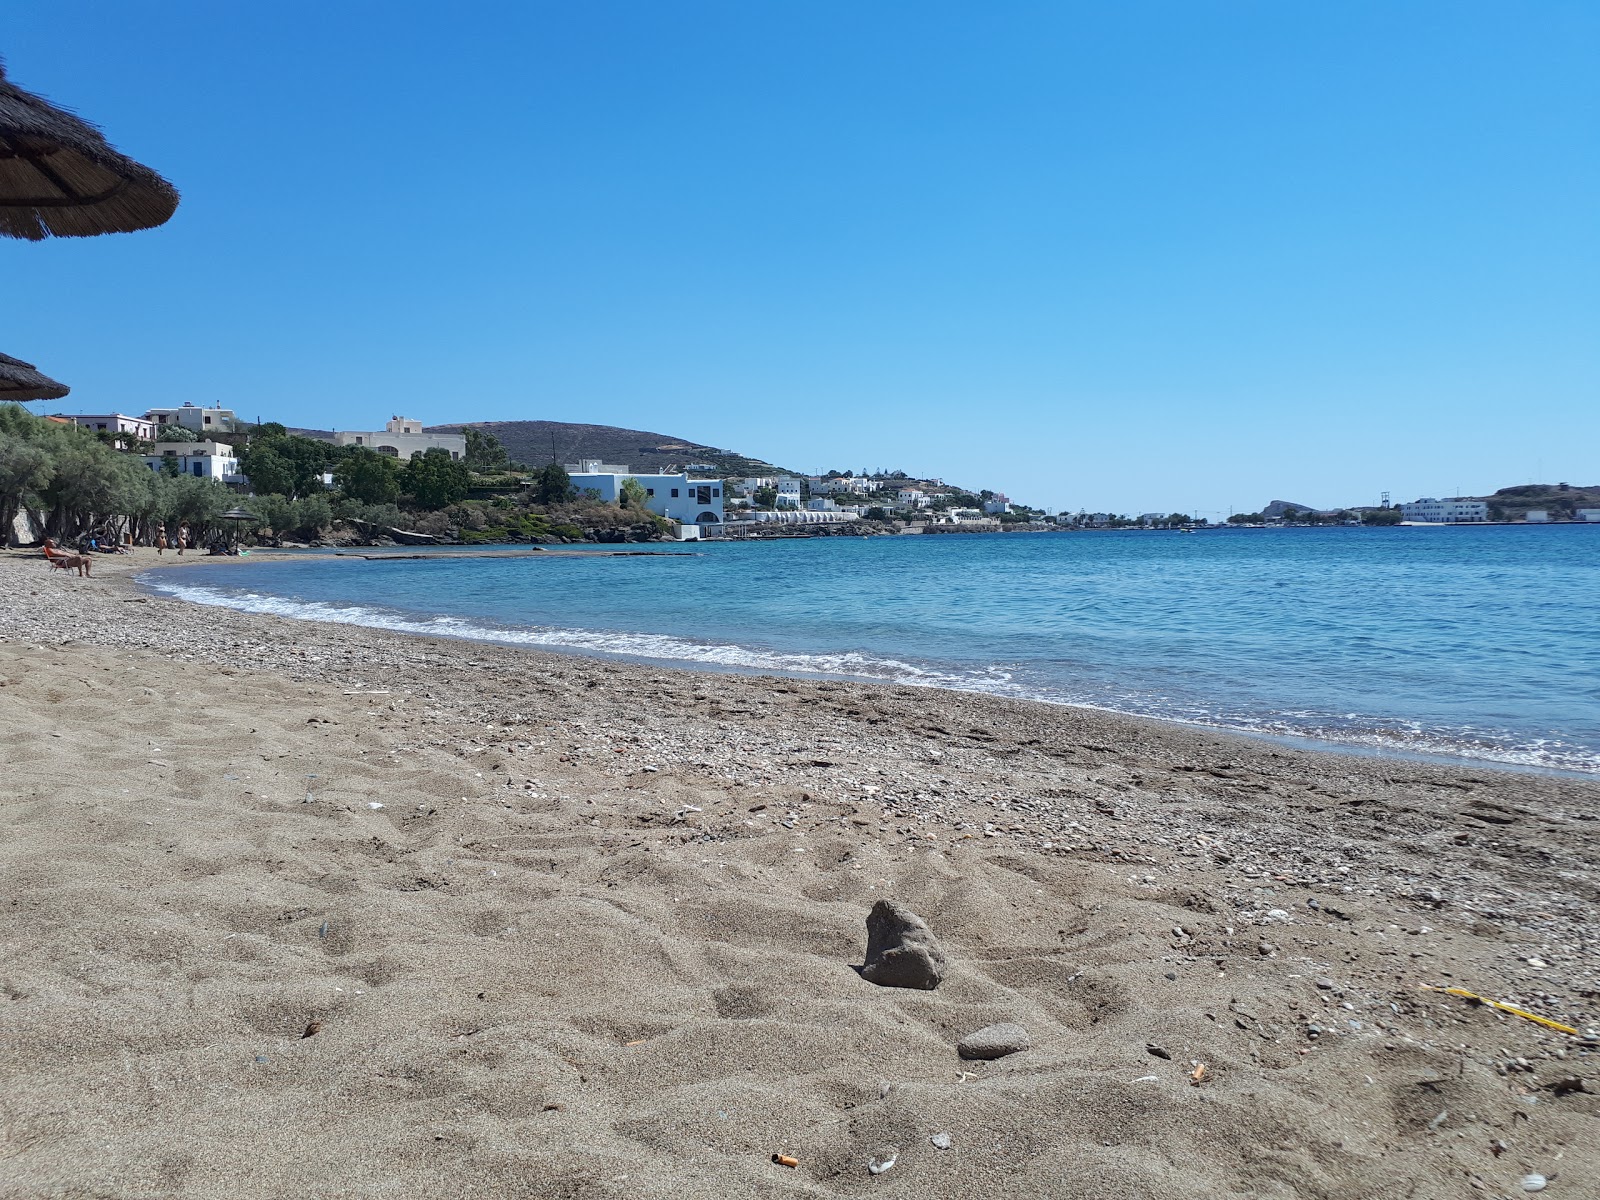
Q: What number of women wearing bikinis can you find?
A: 2